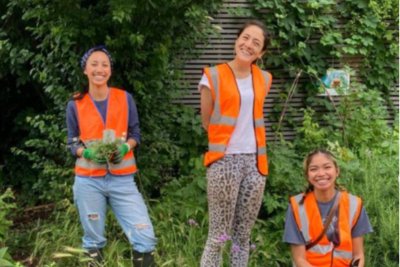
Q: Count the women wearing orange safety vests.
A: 3